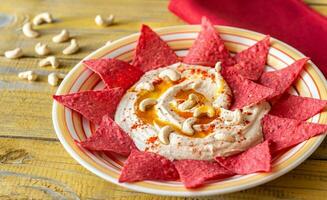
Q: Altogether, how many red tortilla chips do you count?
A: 13